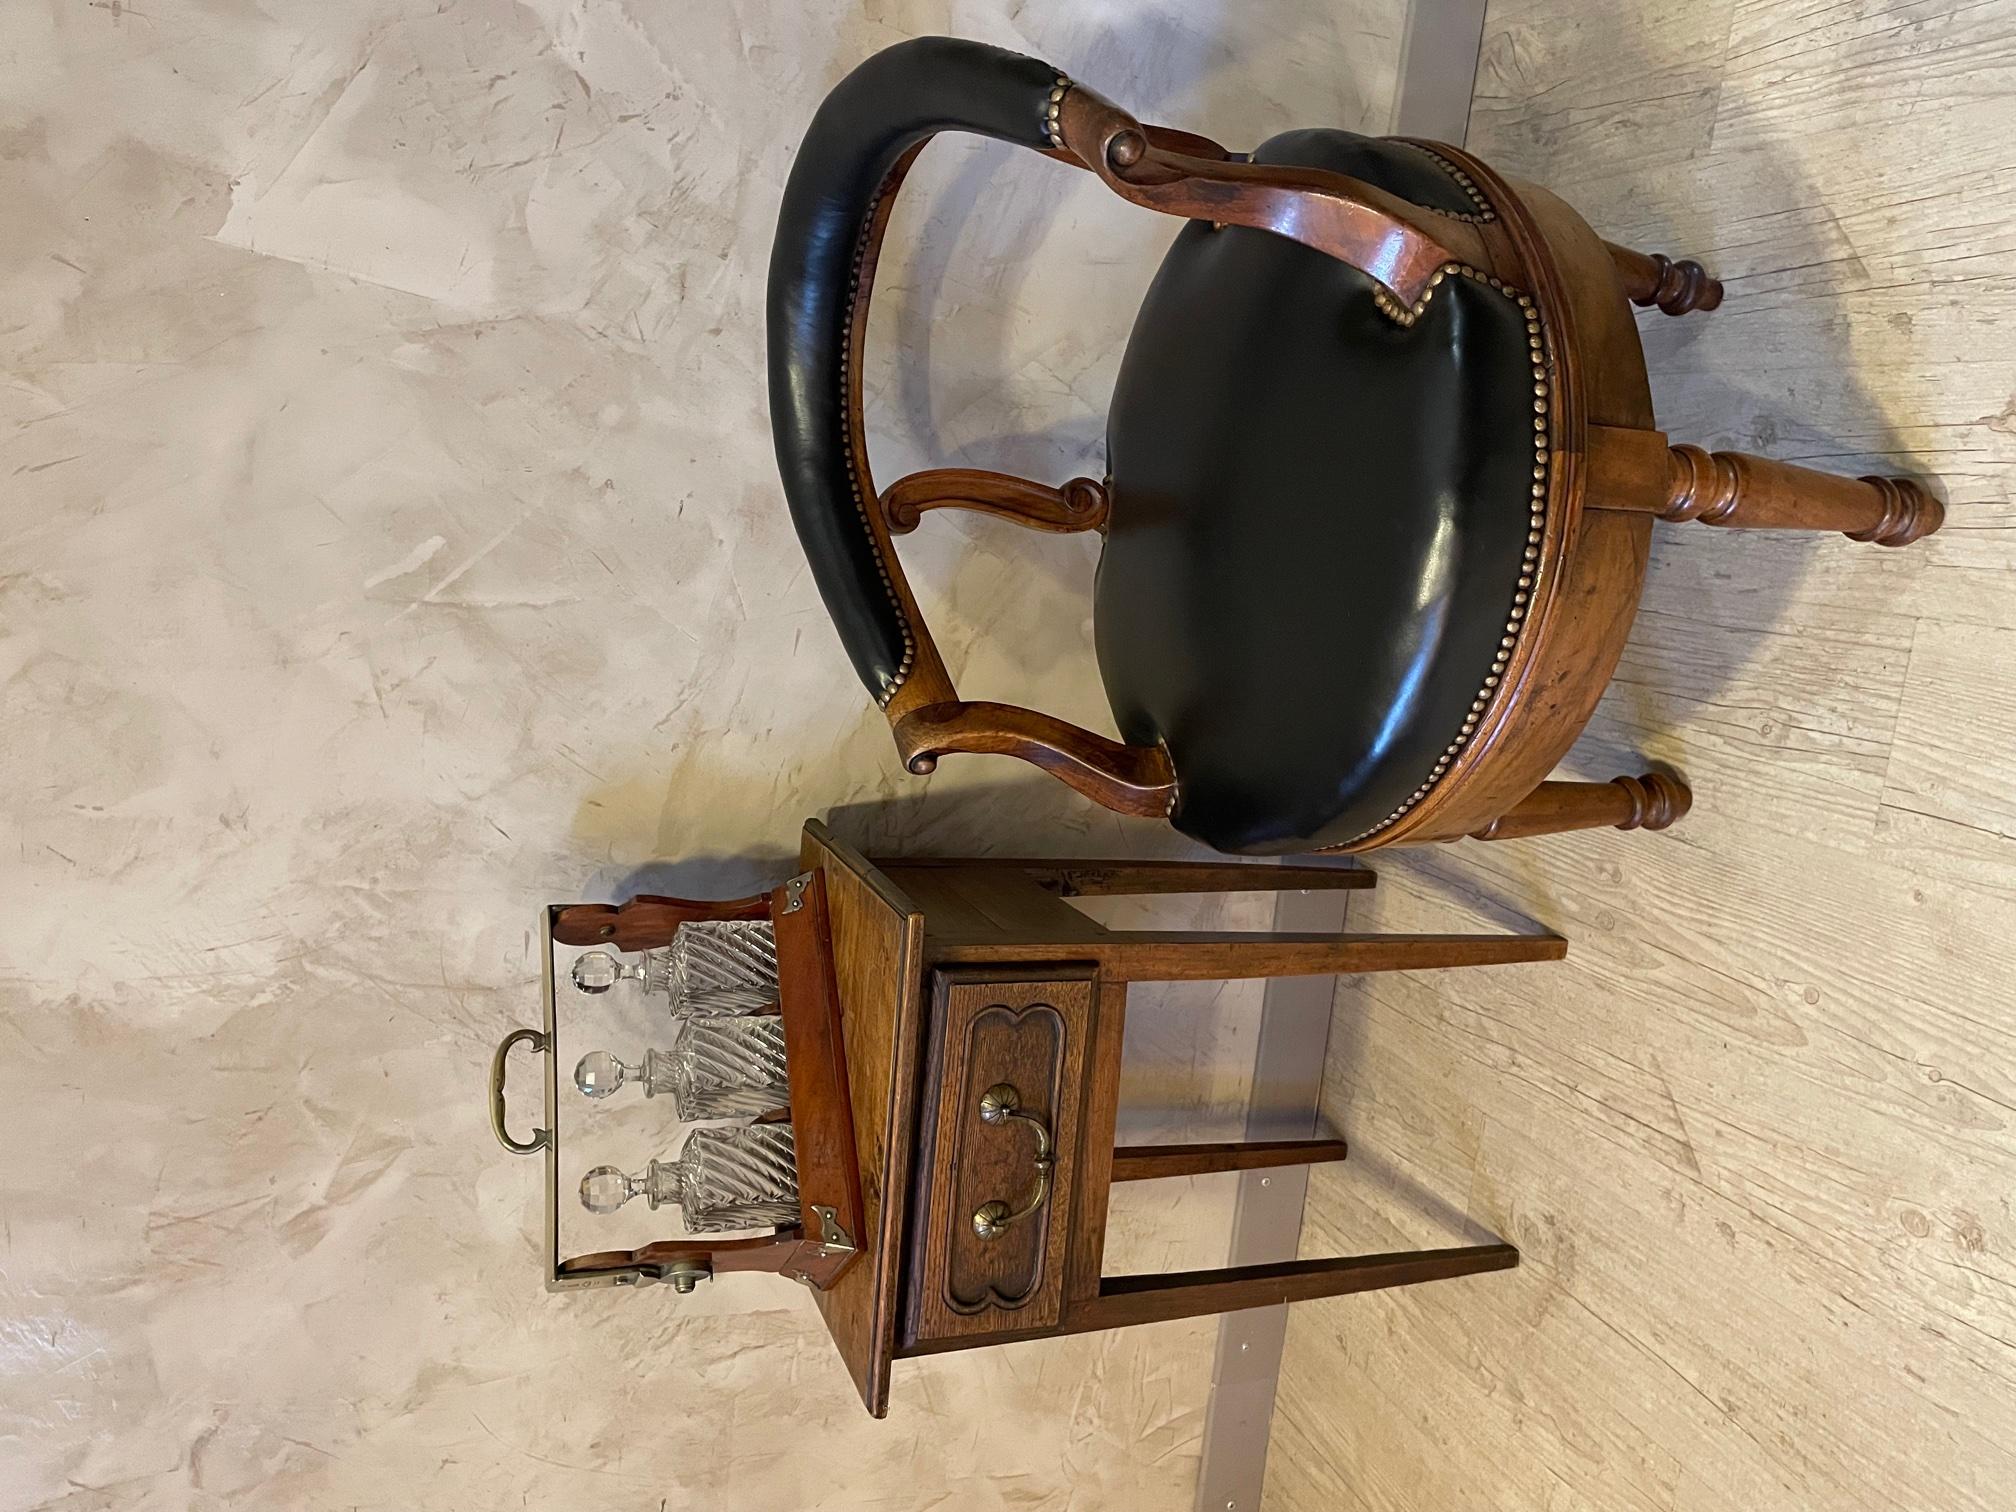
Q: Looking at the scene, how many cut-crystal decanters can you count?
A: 3